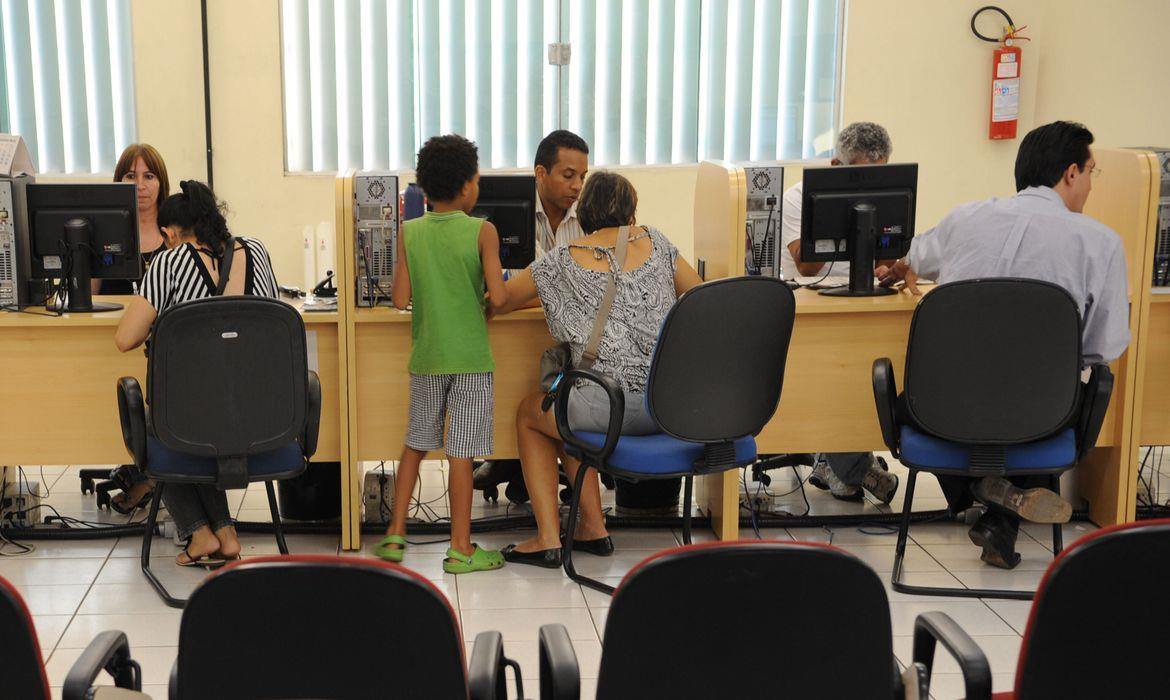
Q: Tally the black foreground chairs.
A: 4